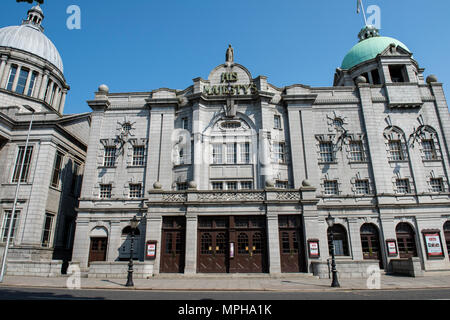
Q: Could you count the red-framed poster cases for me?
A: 4